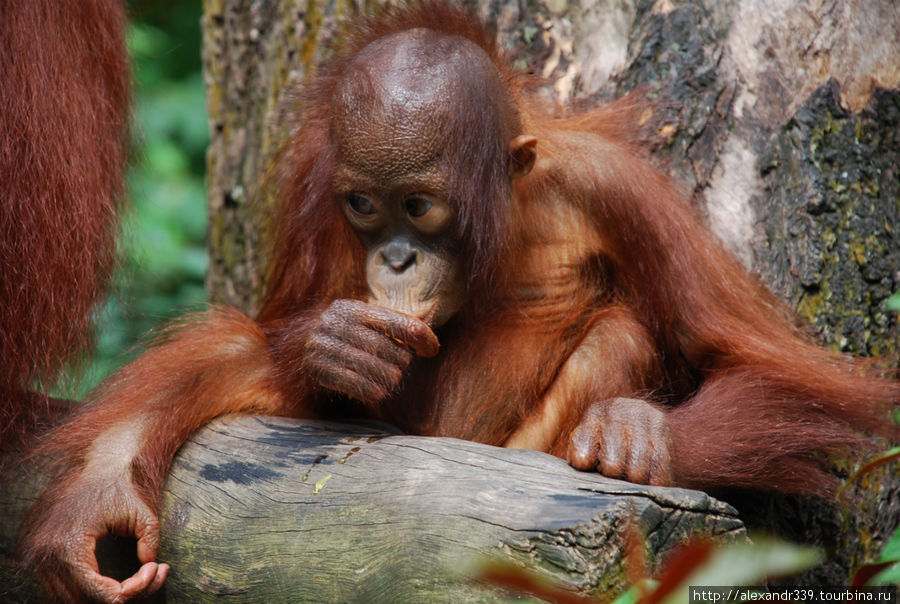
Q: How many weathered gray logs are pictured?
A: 1